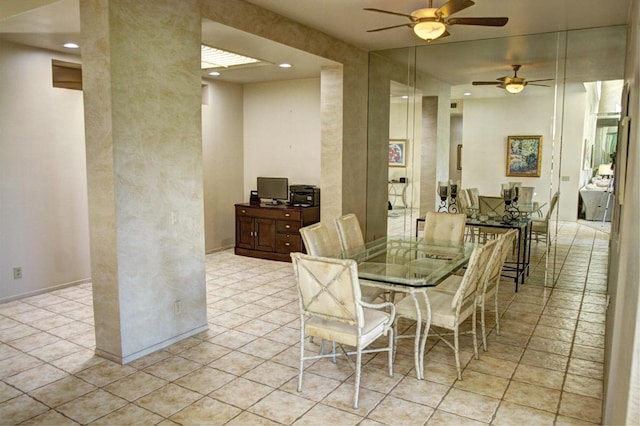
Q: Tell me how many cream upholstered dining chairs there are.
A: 6